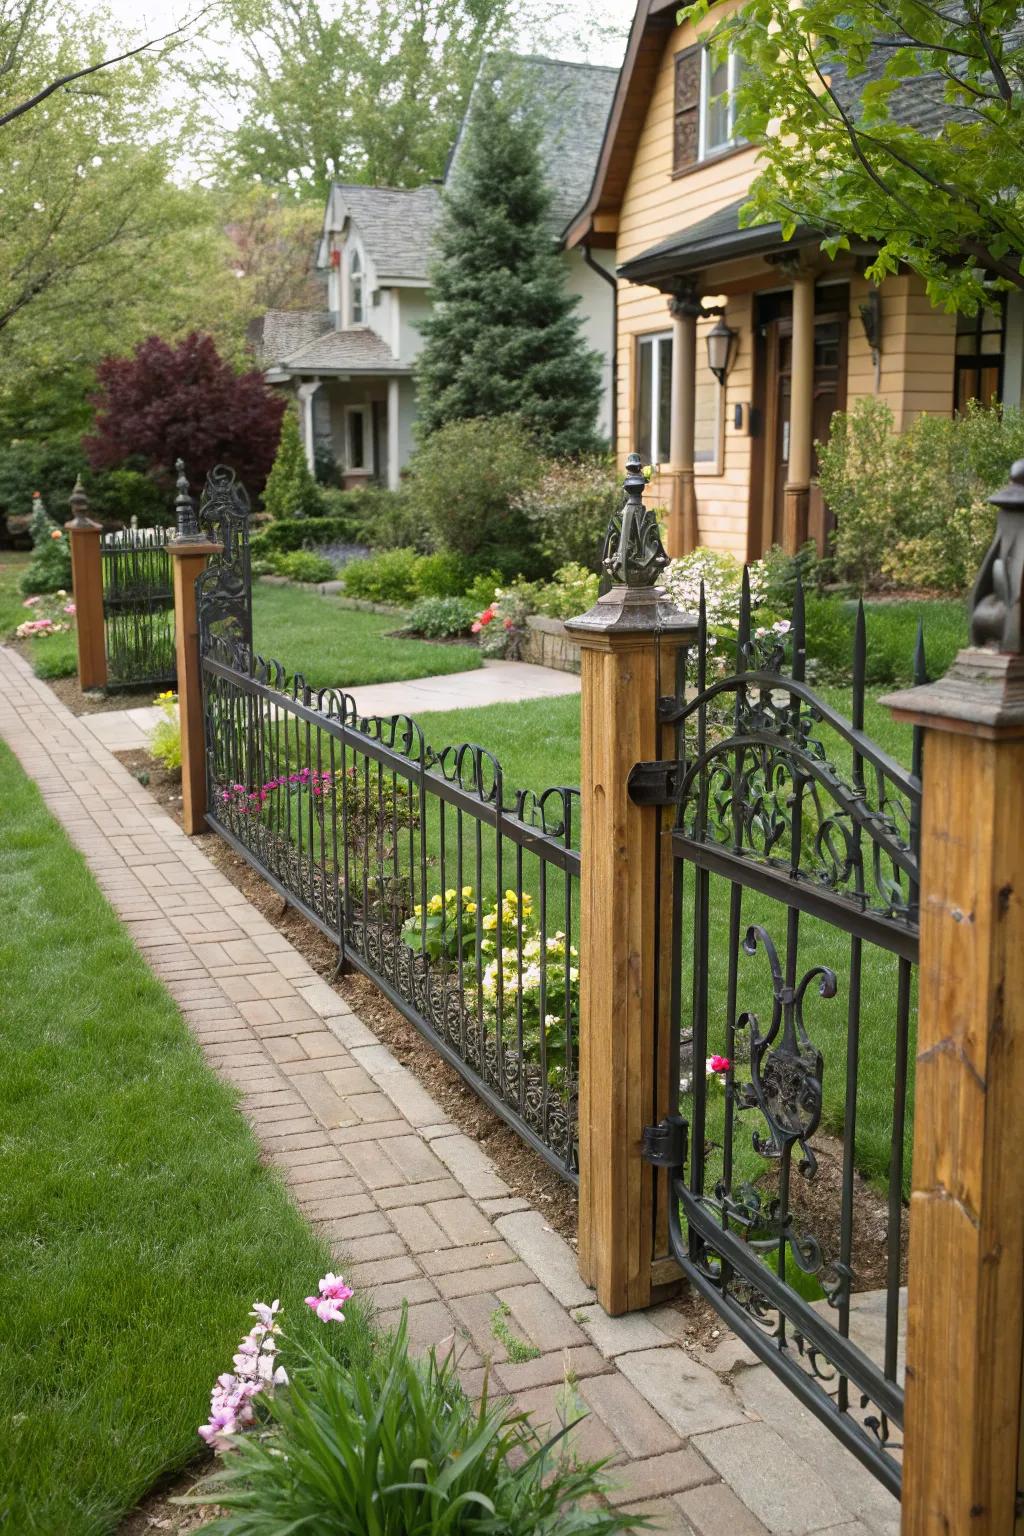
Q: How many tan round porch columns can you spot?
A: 2